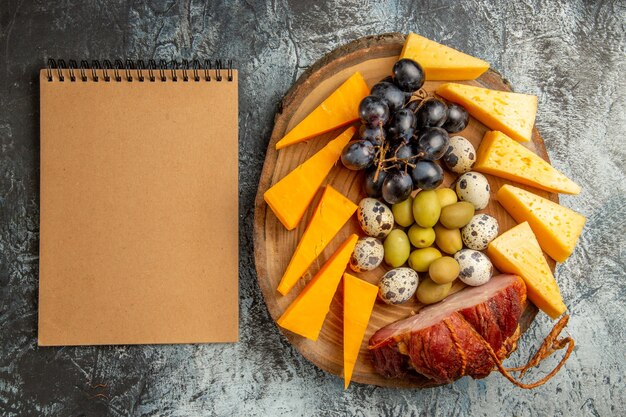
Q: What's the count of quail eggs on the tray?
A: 7